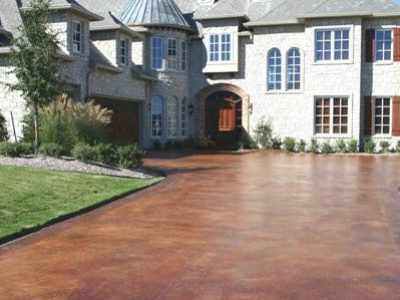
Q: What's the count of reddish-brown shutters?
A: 4